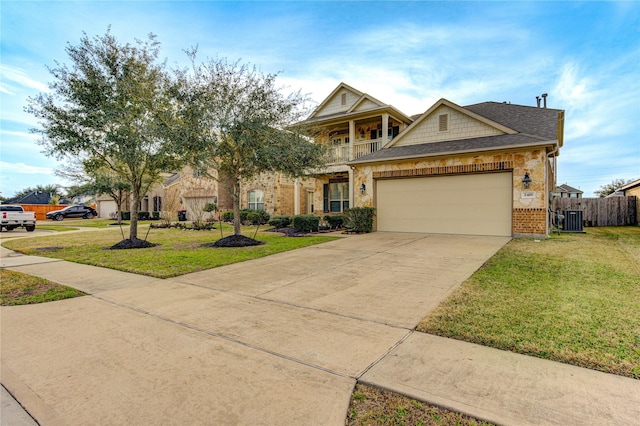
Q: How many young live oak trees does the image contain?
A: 2